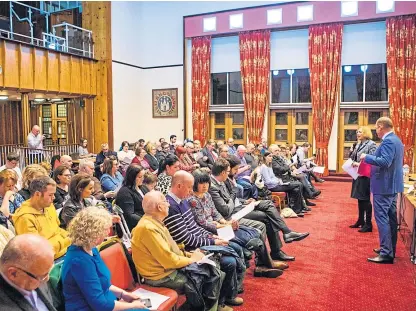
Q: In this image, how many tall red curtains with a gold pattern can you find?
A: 4